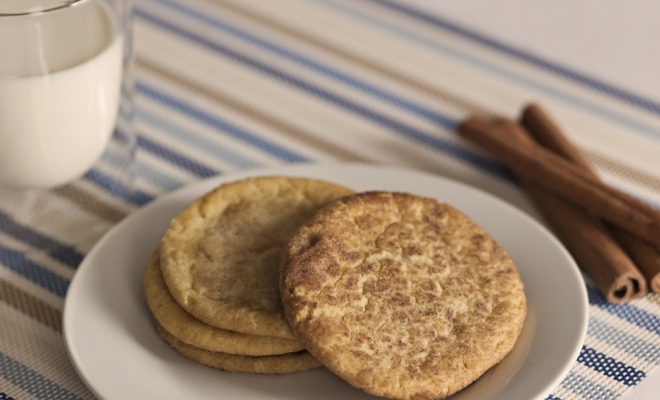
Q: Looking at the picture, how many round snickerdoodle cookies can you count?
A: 4